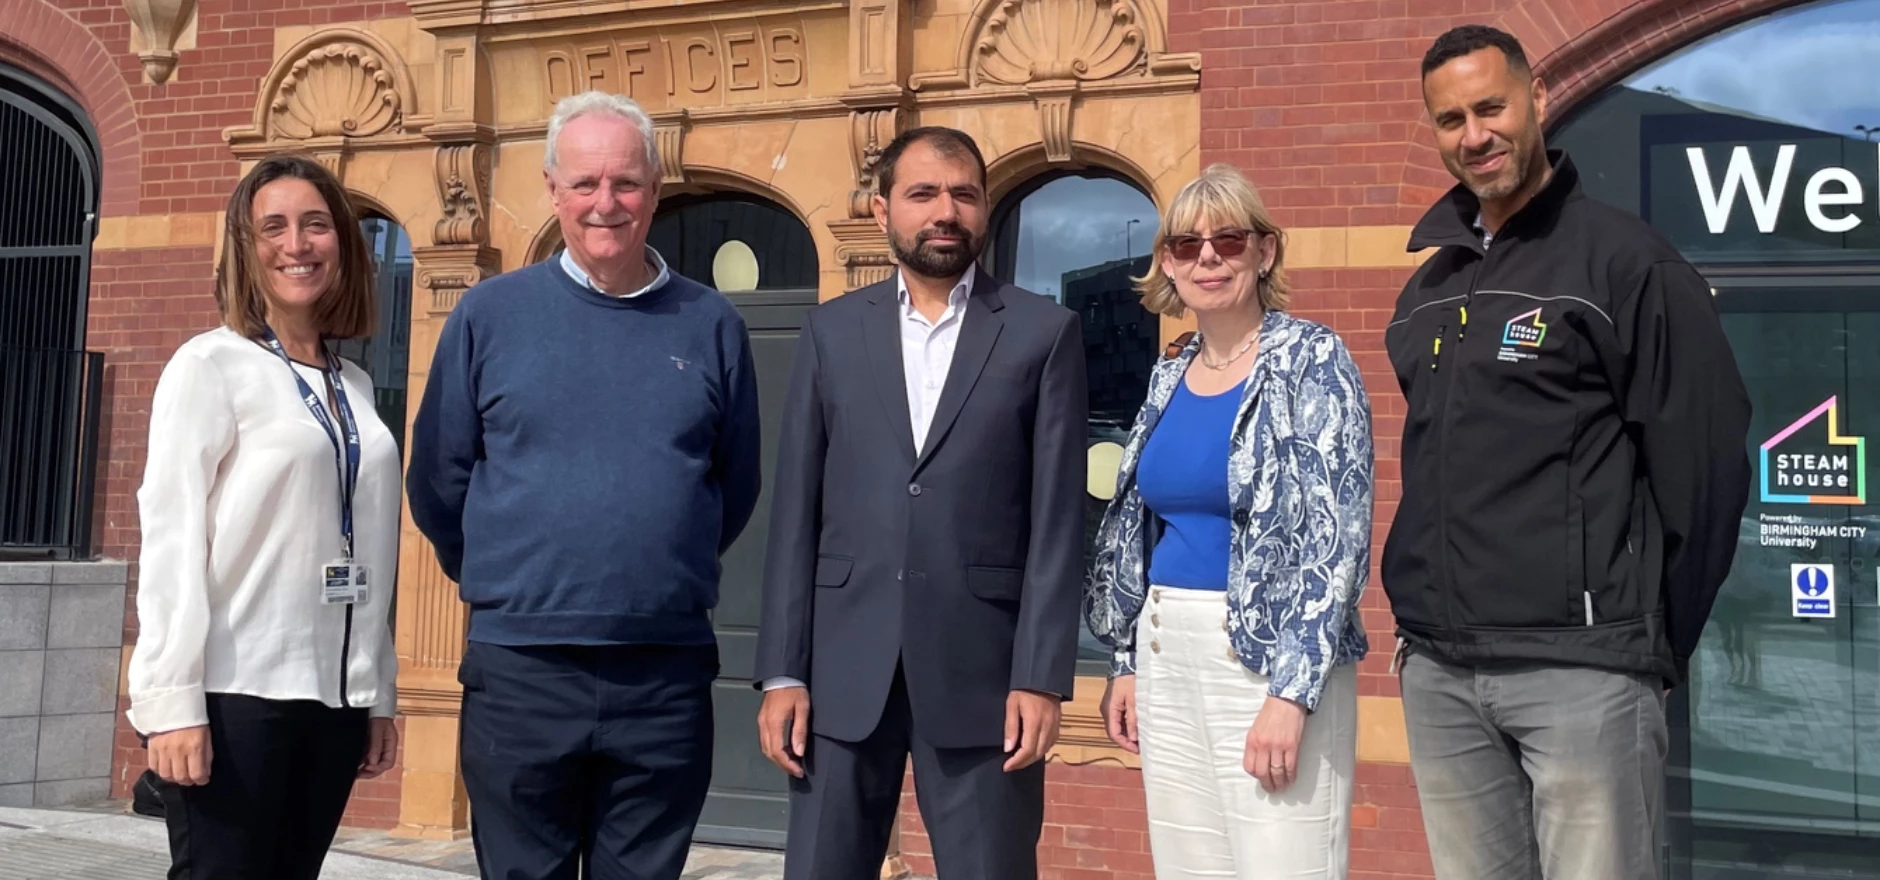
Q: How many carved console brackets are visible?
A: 2